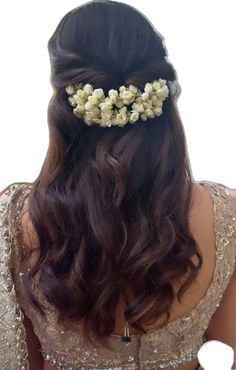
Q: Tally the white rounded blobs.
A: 1